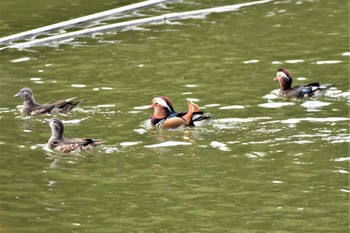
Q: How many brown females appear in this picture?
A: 2